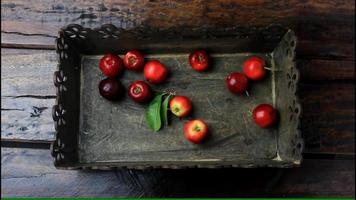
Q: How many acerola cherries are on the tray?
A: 11